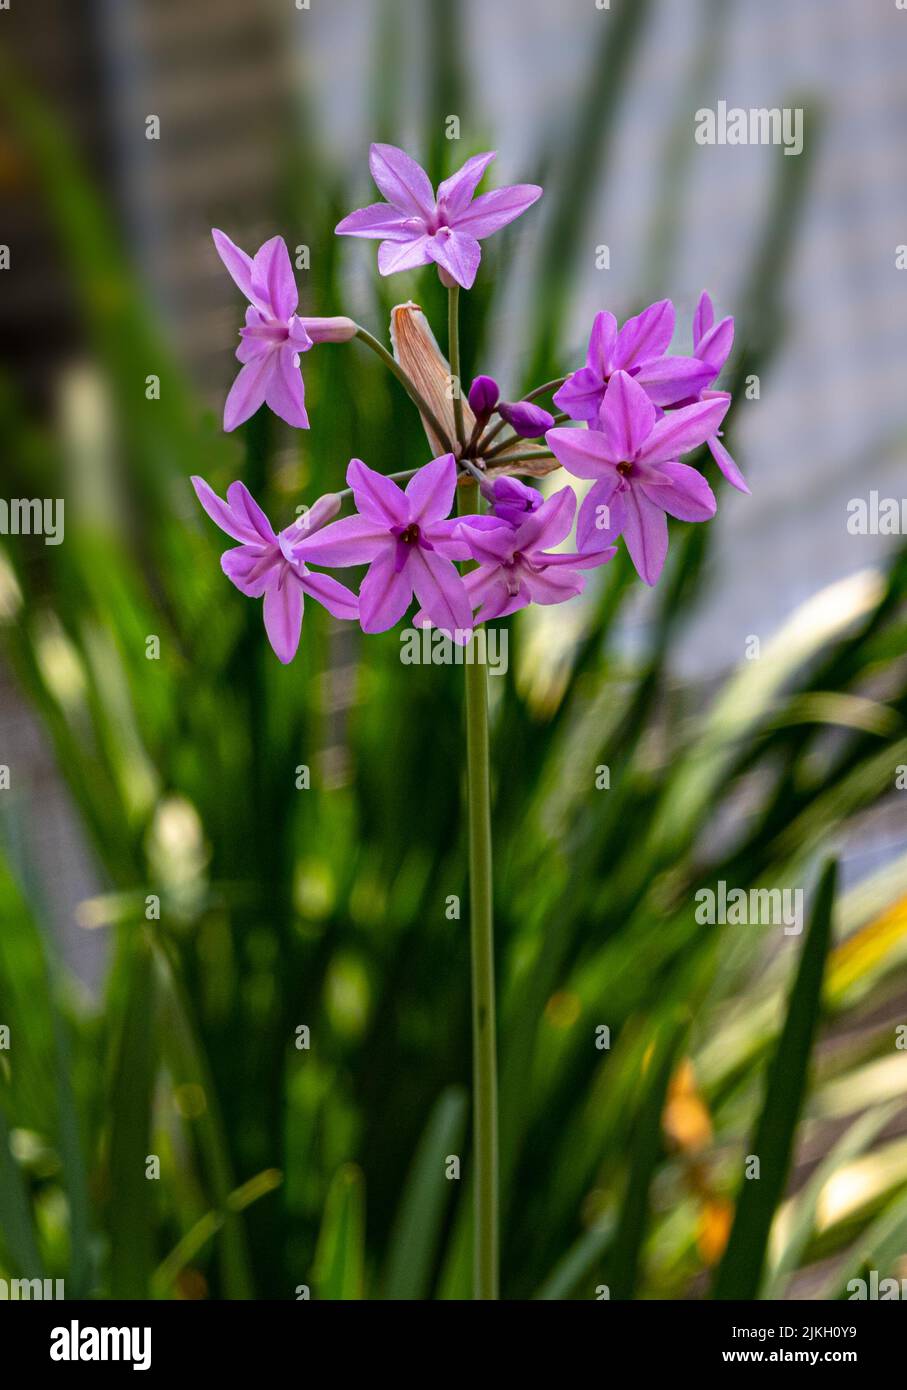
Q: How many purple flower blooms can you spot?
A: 8